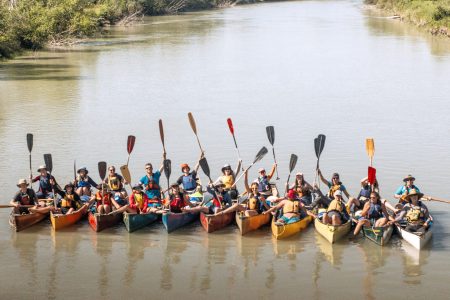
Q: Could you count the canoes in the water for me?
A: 11